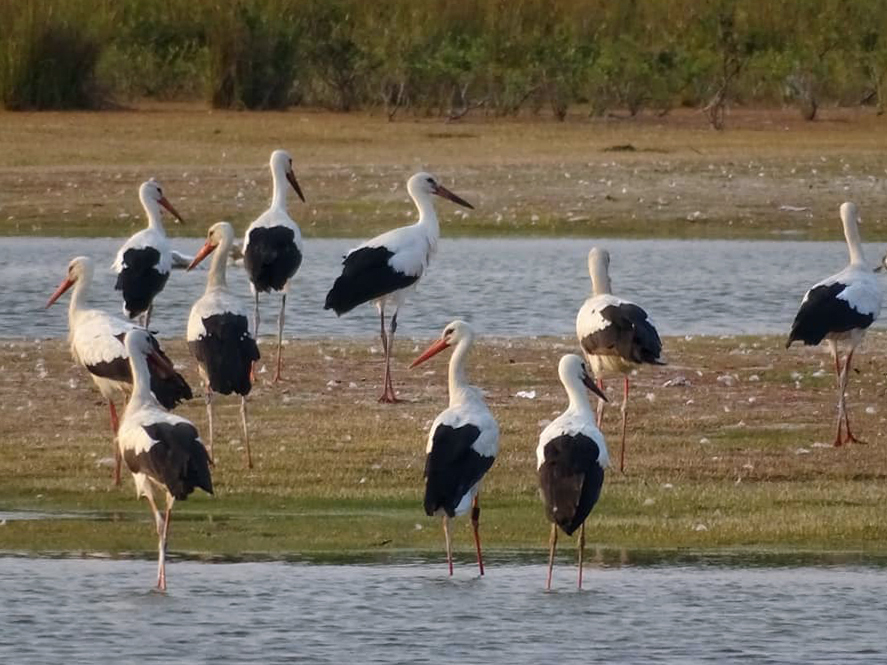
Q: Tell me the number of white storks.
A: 10